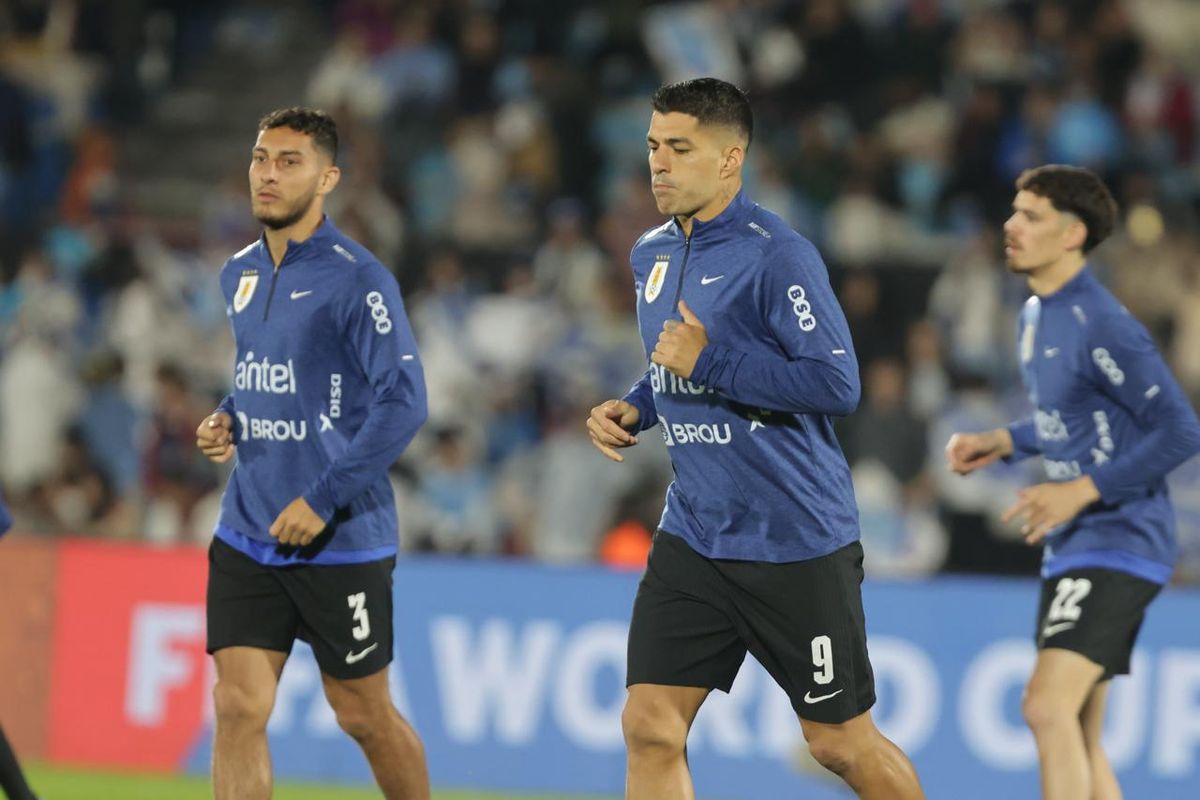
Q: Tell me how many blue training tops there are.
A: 3